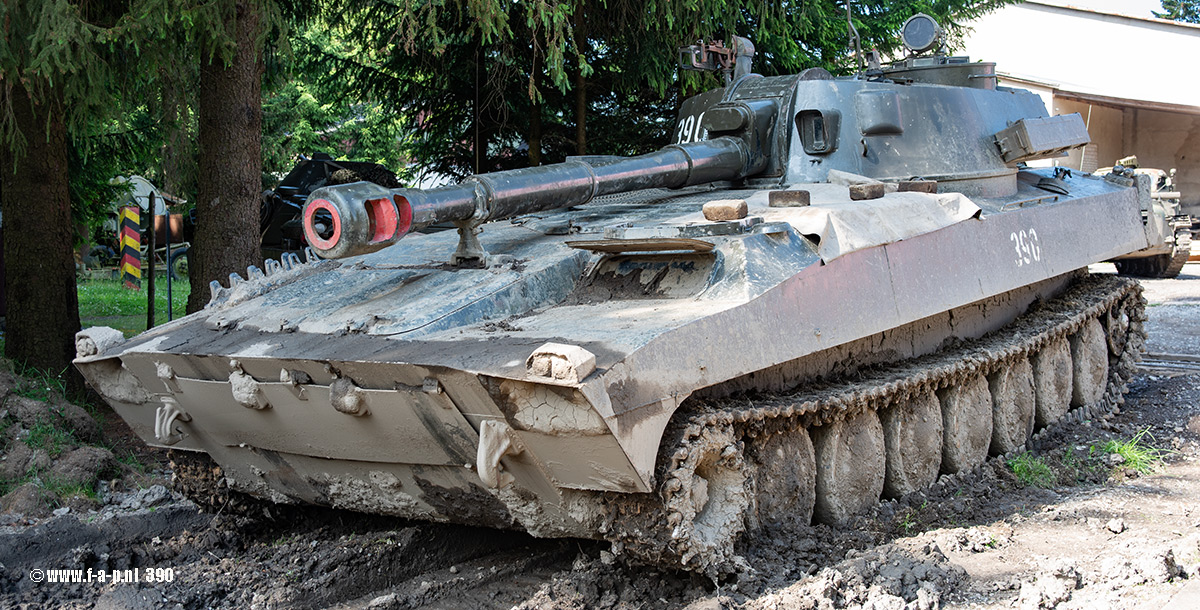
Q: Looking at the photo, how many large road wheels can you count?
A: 7